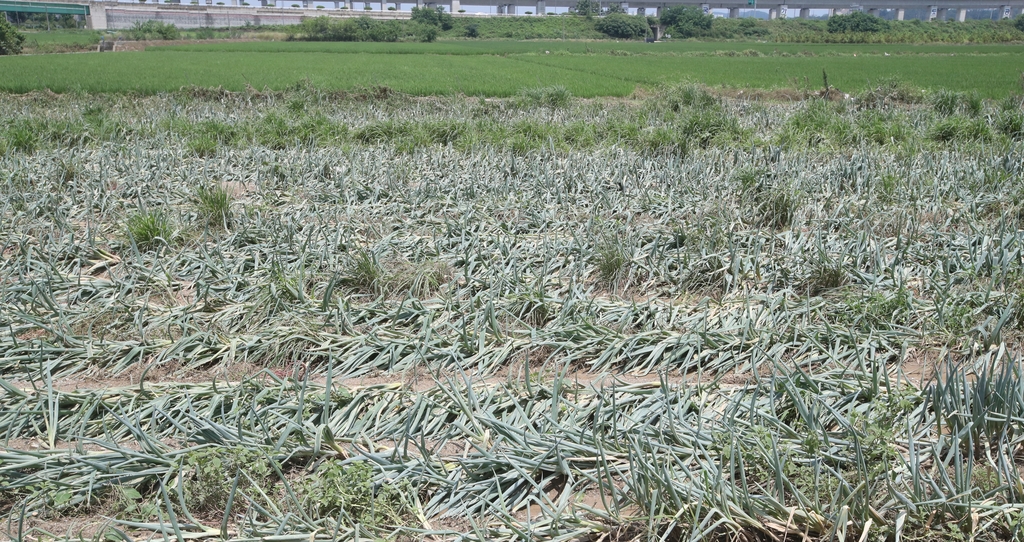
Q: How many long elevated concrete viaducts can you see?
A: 1